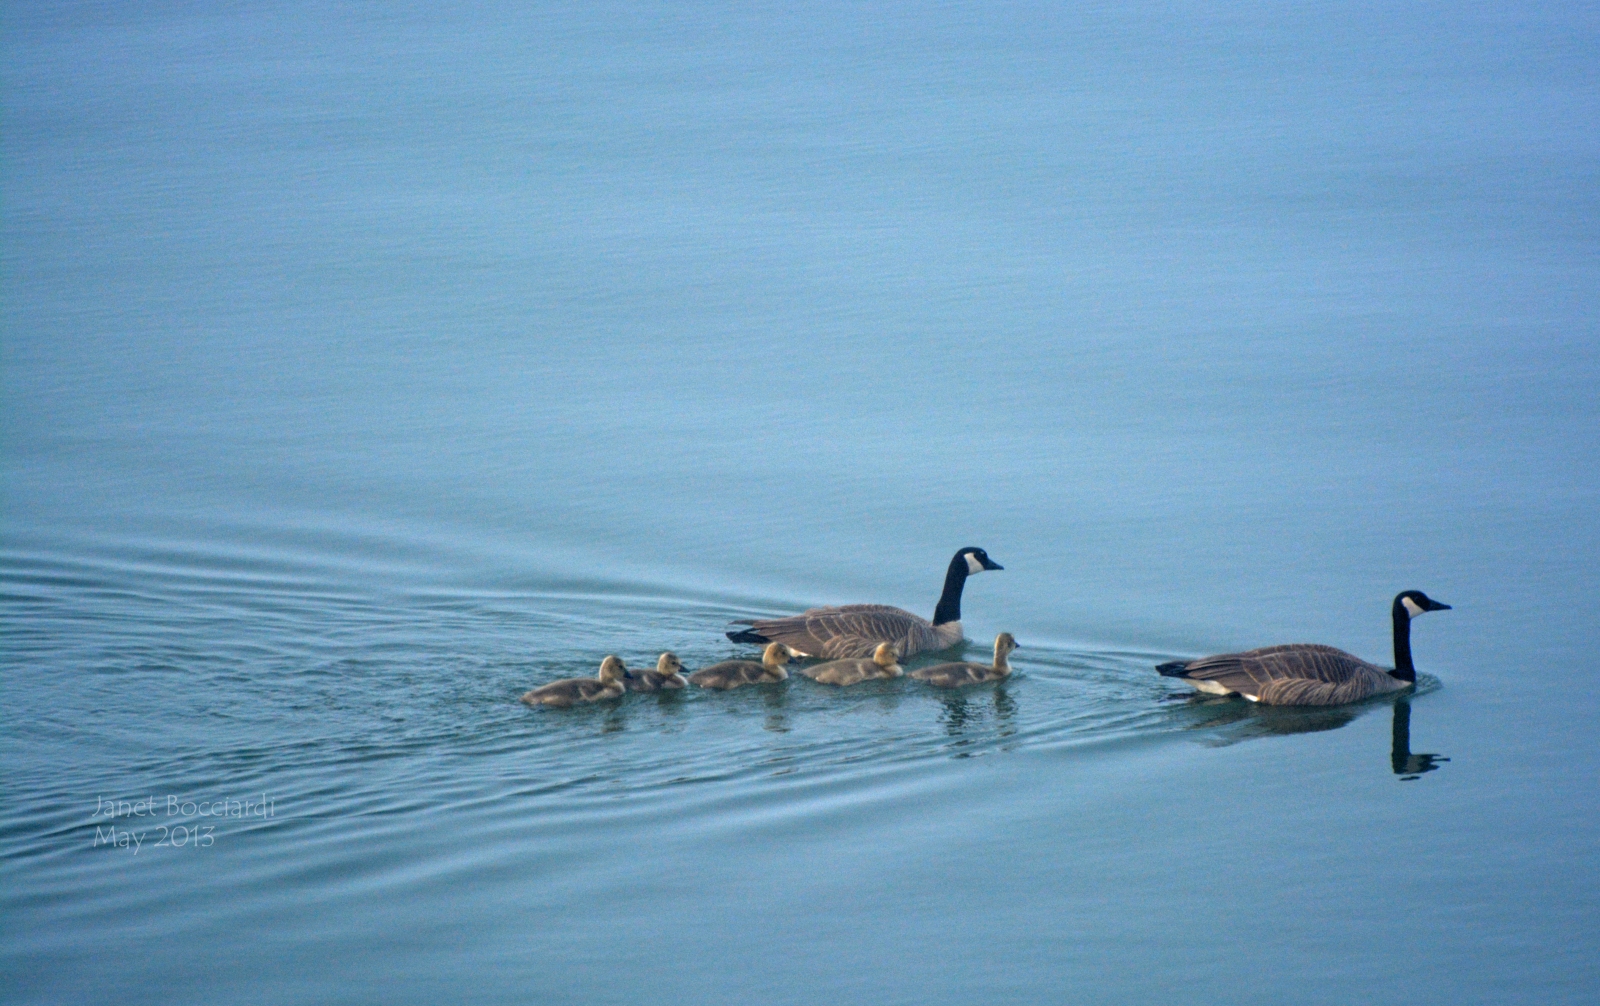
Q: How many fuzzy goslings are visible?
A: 5